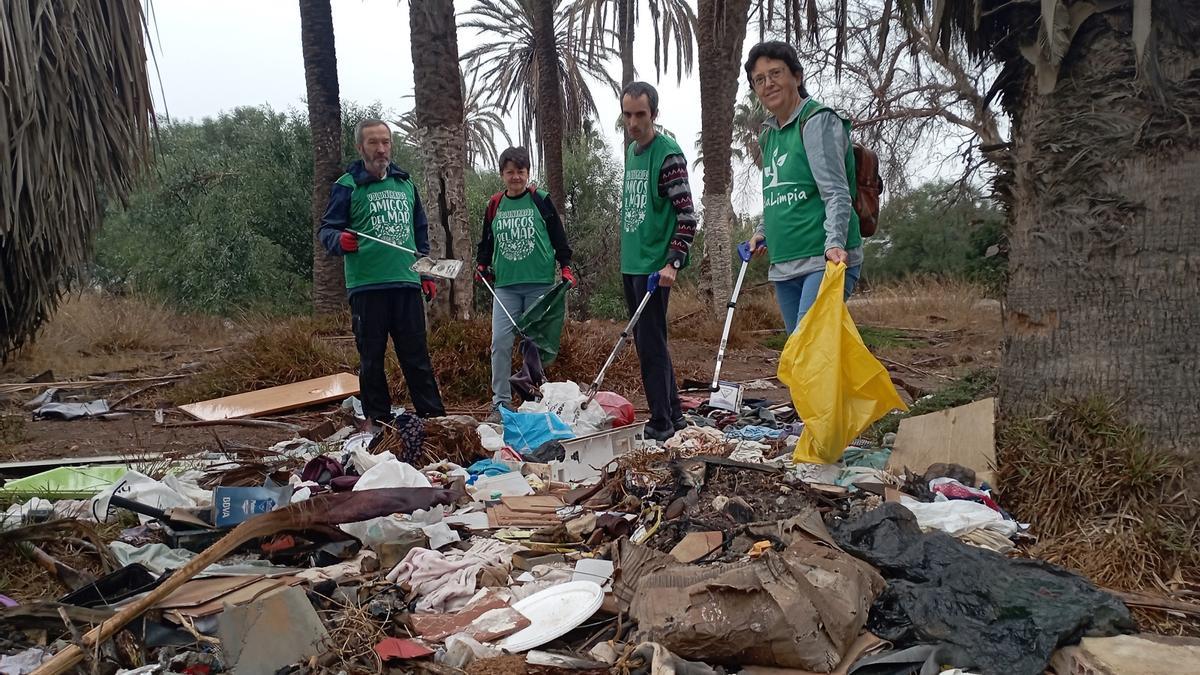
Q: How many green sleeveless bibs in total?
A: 4